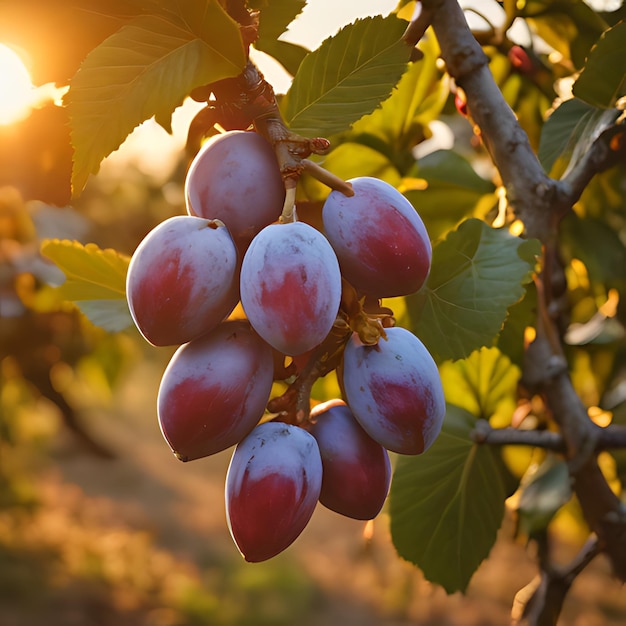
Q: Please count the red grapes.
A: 8